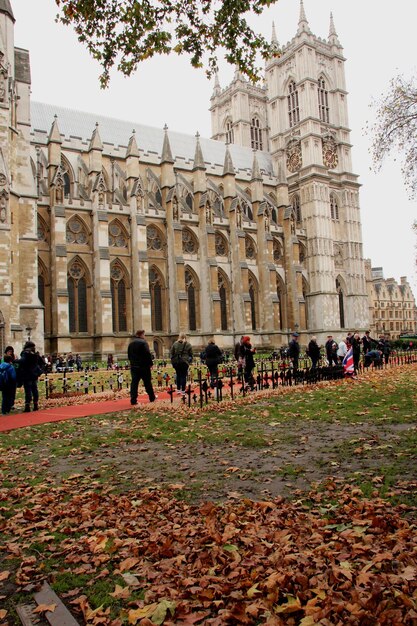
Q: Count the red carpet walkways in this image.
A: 1